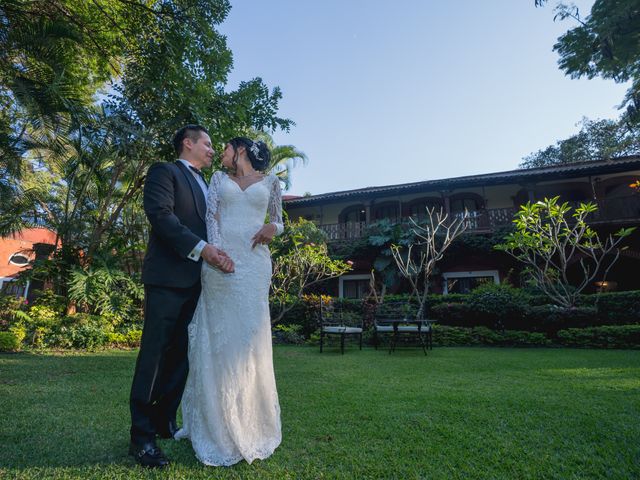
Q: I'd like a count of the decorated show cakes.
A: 0